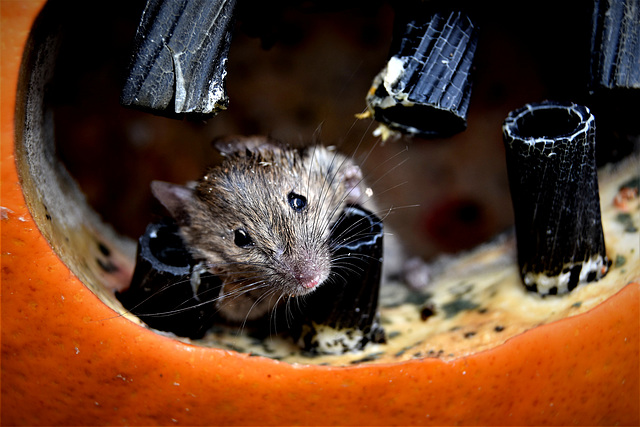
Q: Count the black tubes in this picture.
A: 6